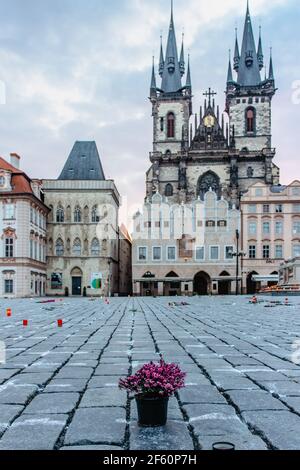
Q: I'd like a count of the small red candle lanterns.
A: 3